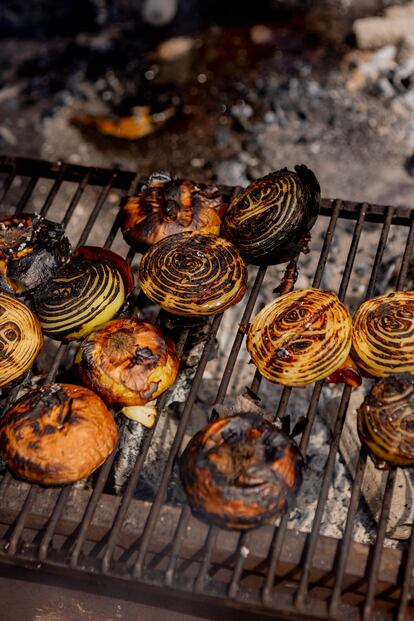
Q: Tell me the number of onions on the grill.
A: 12